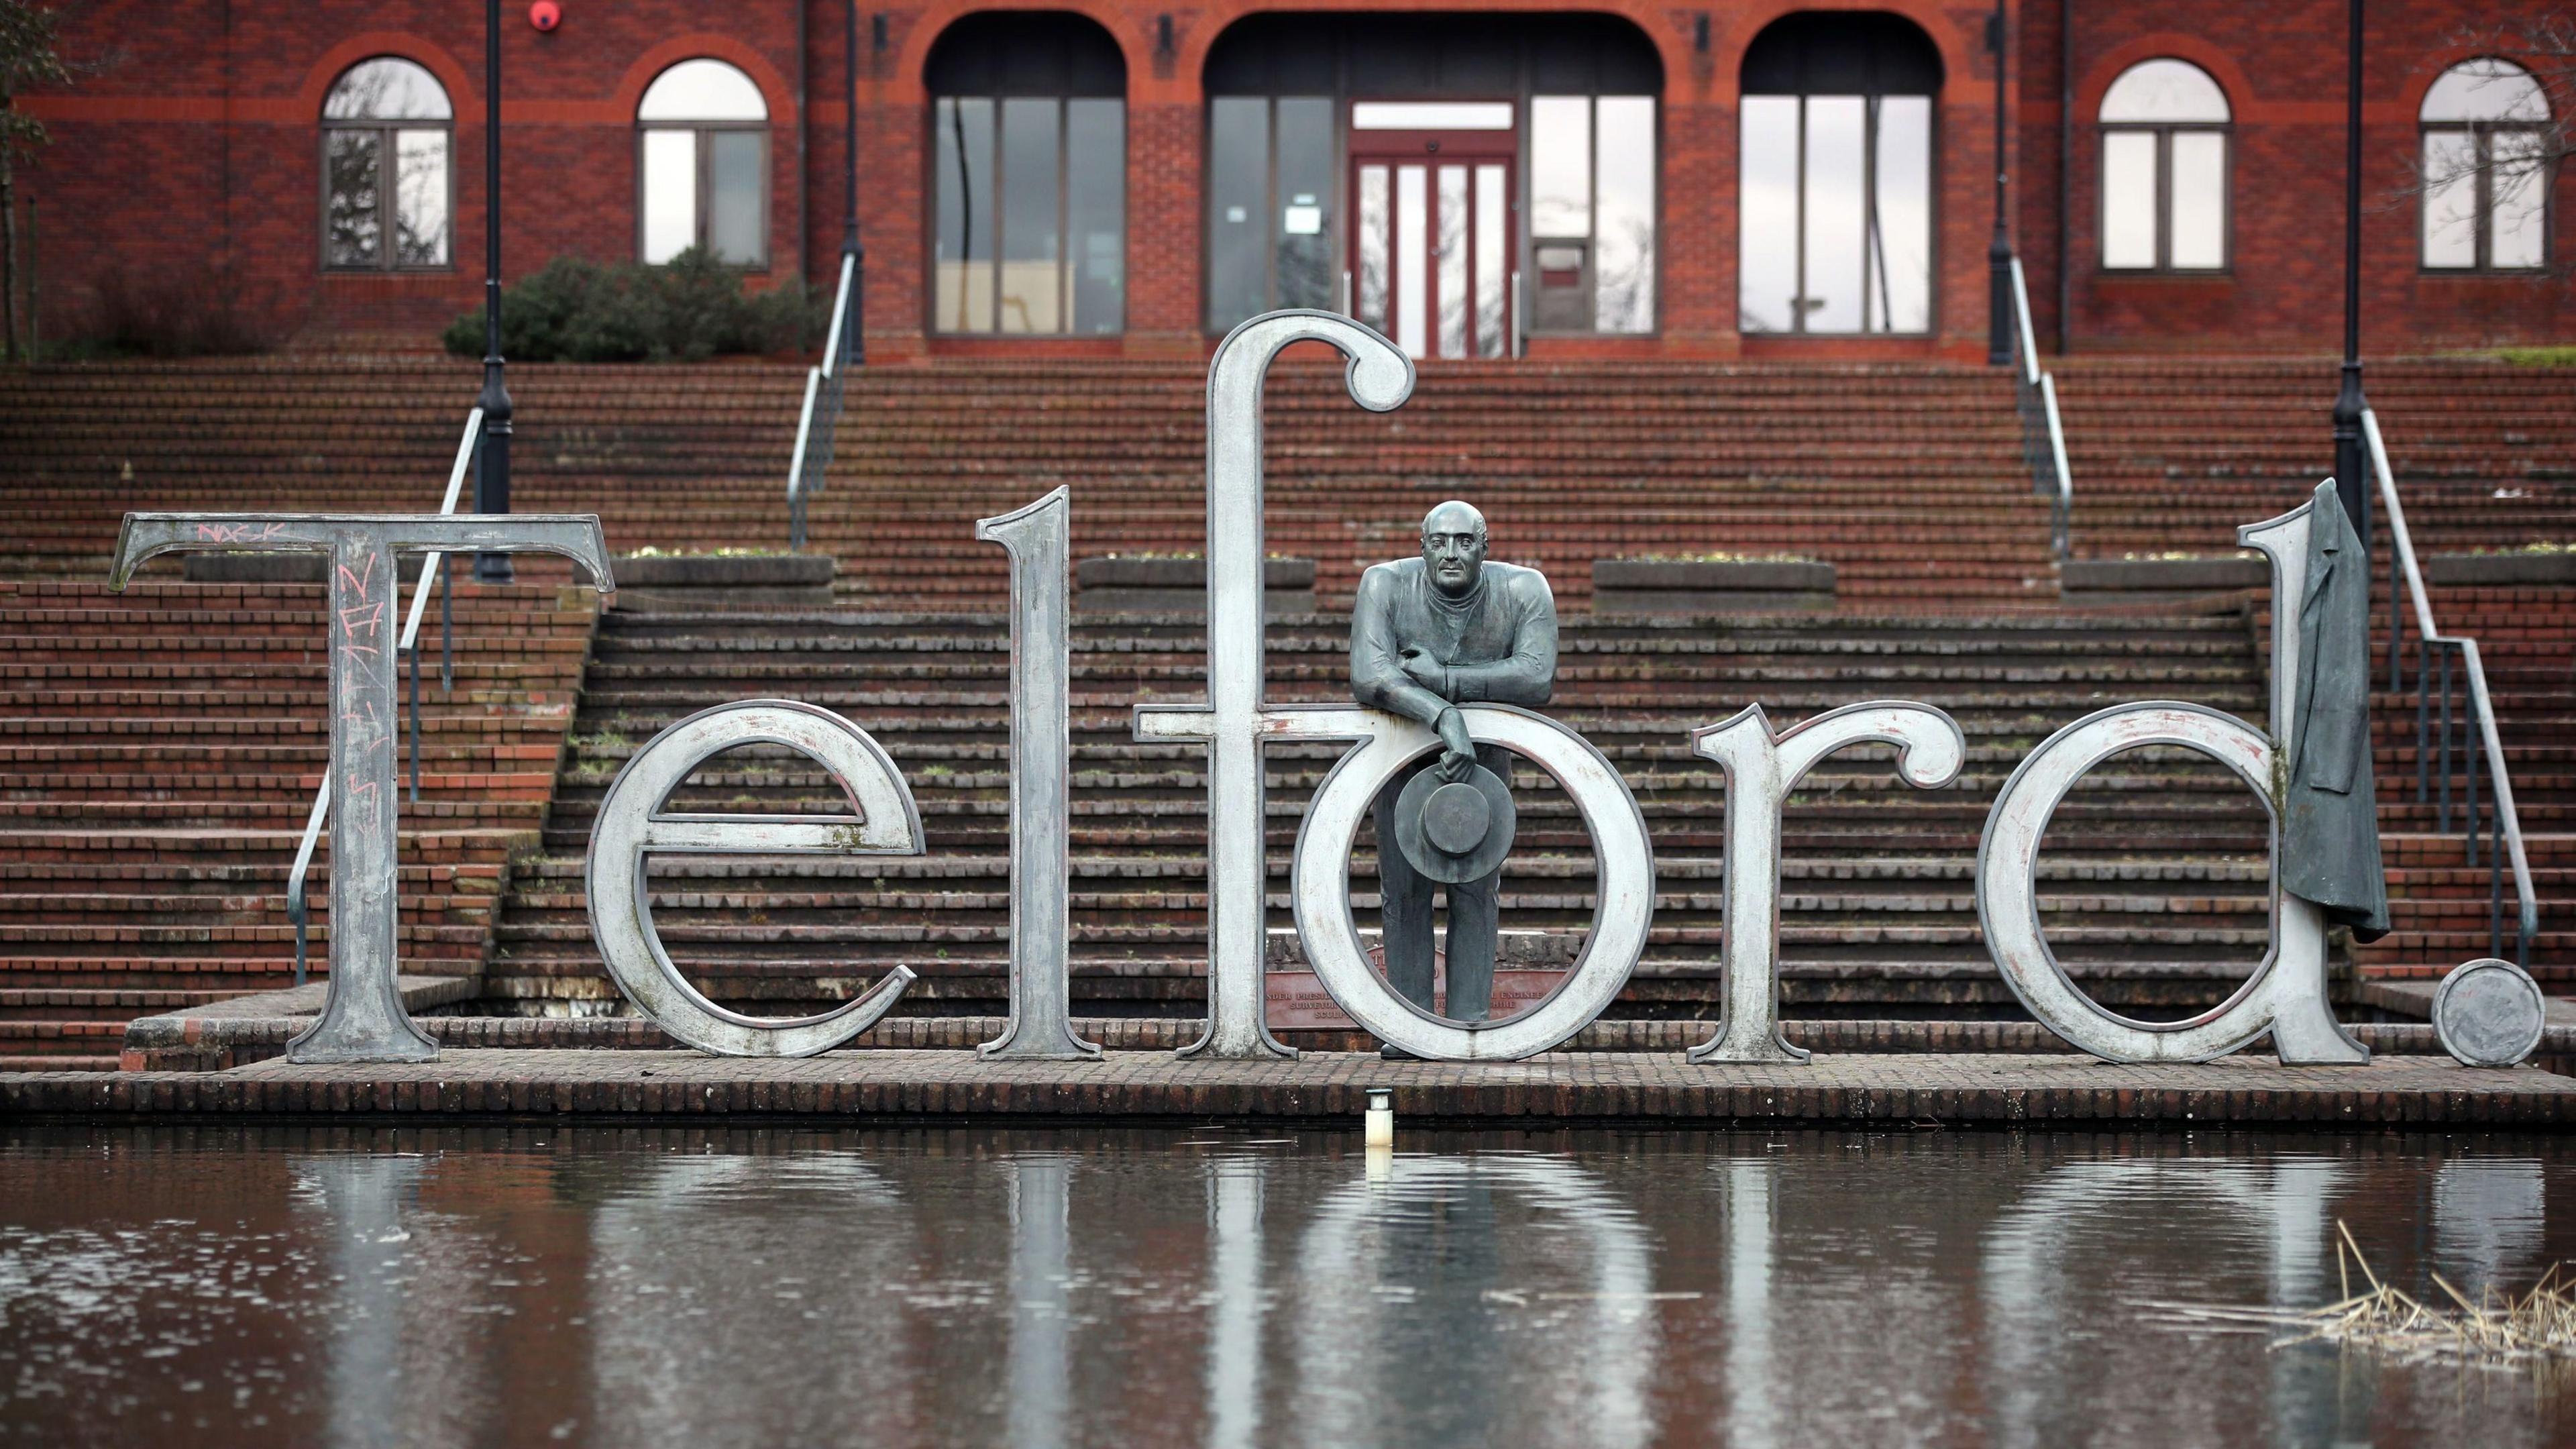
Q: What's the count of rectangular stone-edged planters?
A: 6